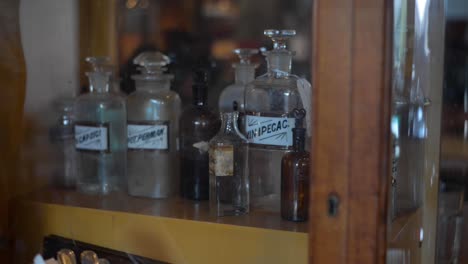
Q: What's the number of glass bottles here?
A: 8